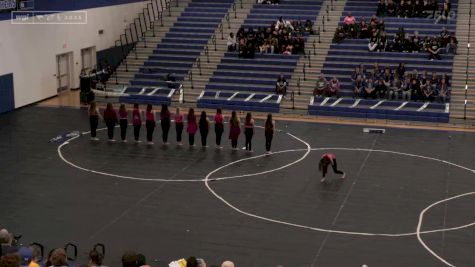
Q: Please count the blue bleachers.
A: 3